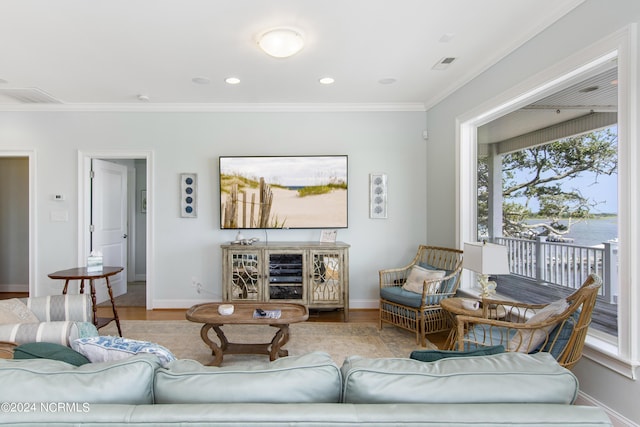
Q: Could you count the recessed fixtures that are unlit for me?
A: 2